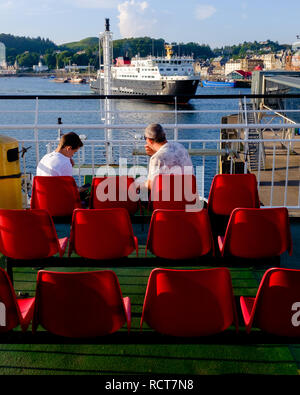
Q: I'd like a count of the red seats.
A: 12